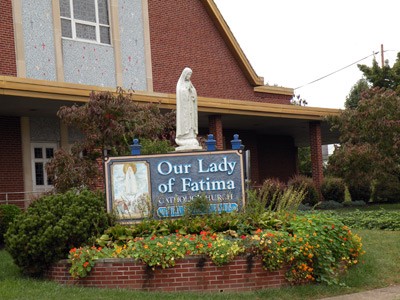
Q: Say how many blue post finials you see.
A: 3